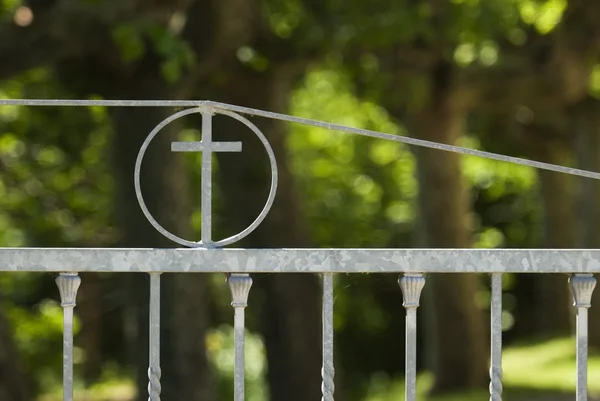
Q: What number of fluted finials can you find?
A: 4